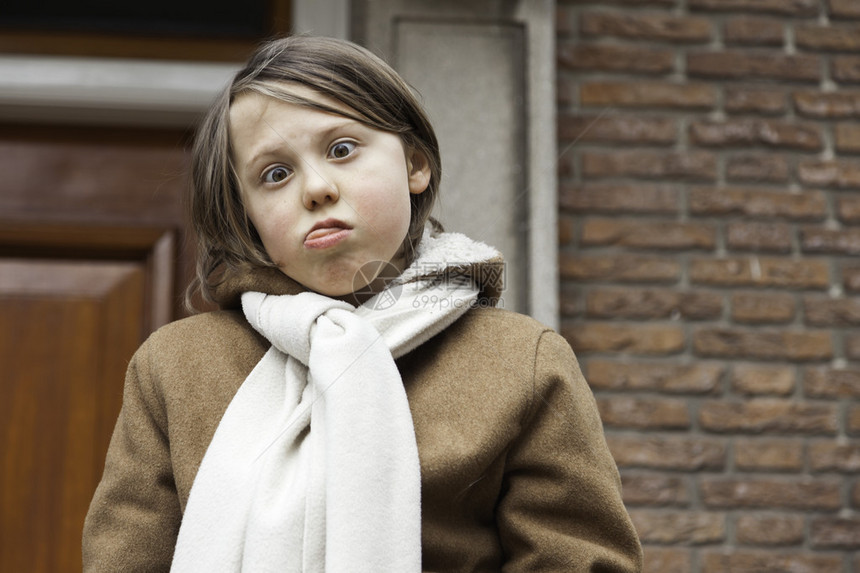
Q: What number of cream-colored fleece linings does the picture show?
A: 1